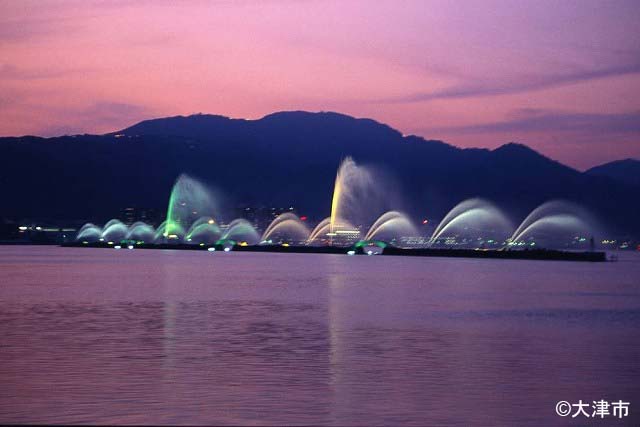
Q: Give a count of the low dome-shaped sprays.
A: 11